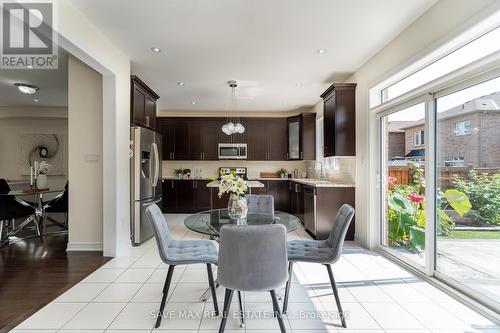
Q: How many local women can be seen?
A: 0